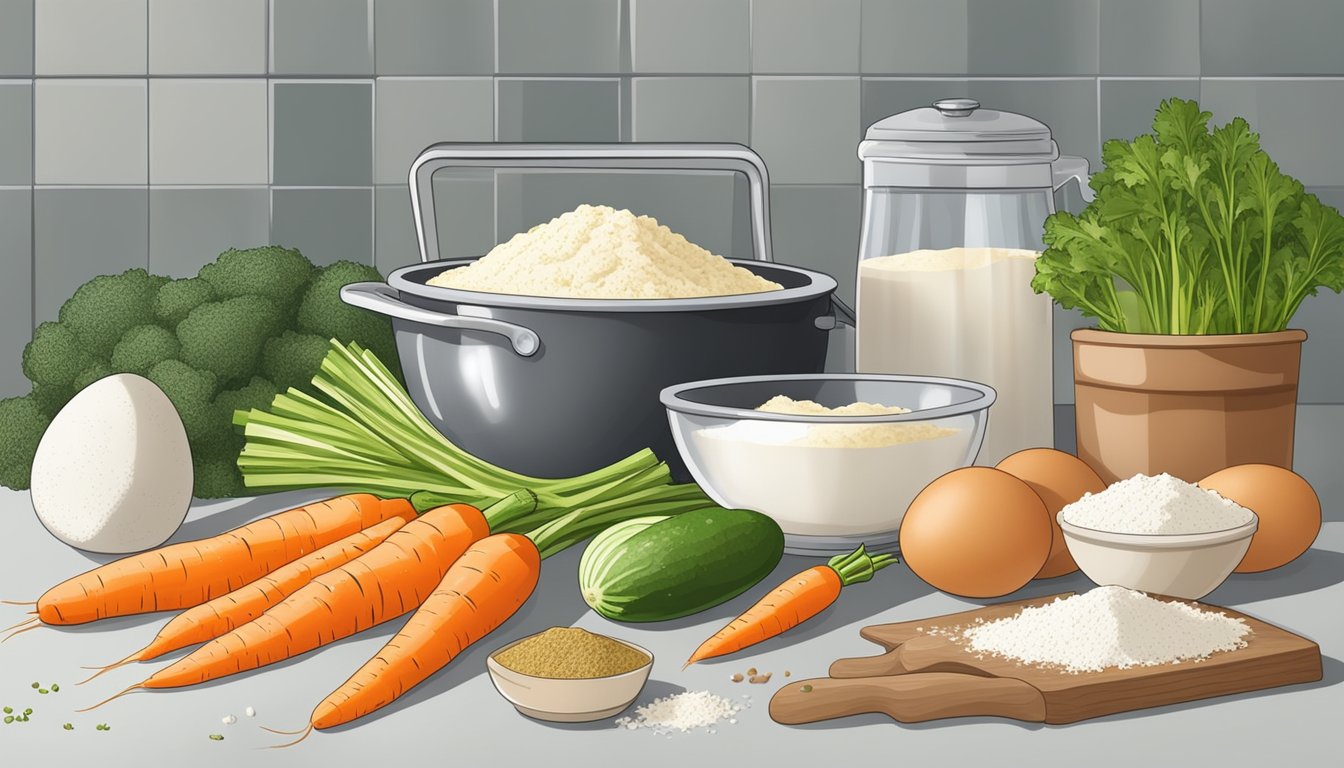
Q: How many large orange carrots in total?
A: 4